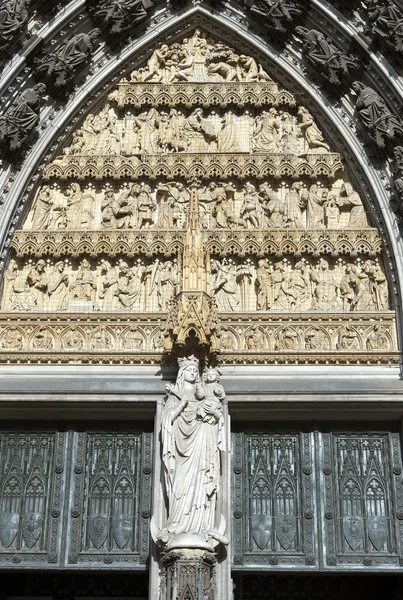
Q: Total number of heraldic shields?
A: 8